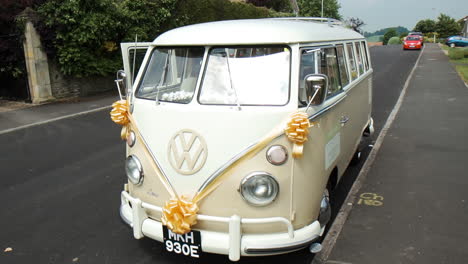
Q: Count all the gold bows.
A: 3